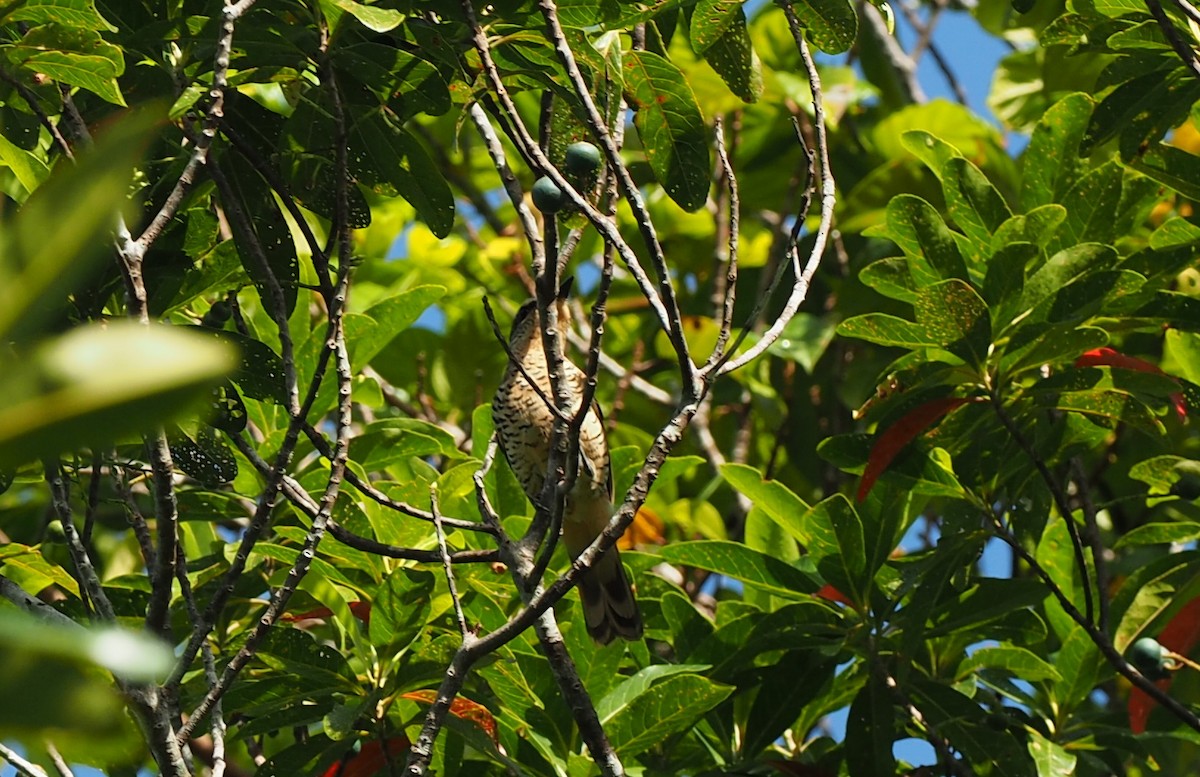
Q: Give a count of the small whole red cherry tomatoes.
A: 0